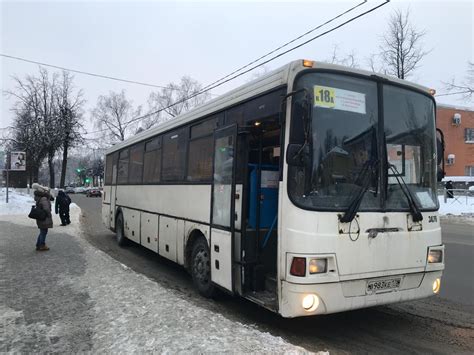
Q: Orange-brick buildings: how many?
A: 1